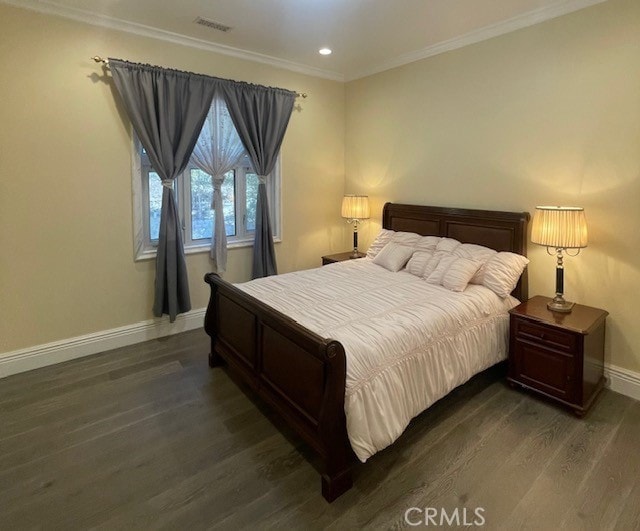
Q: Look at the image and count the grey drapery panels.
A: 2